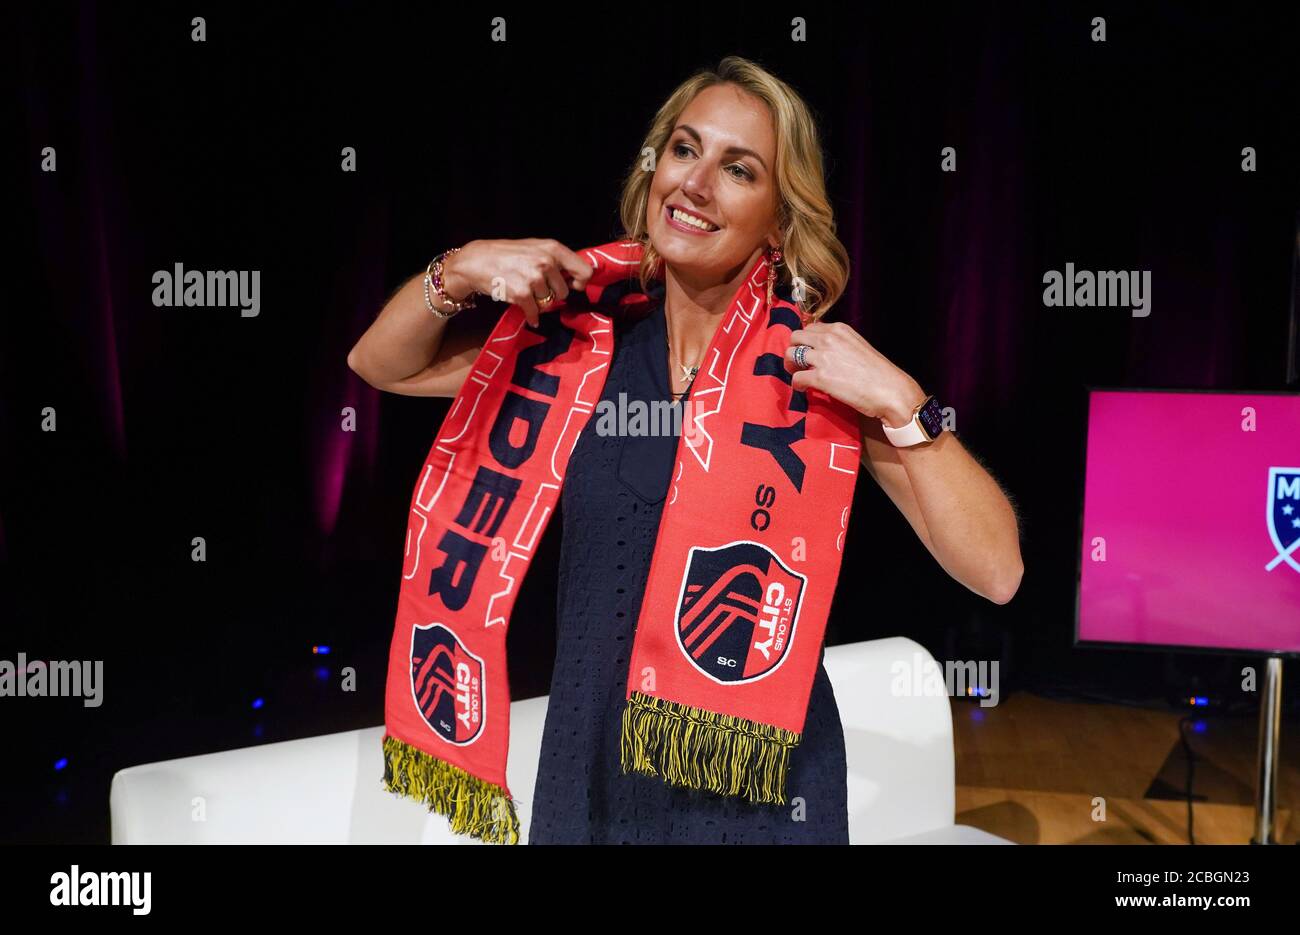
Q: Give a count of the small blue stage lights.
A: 5